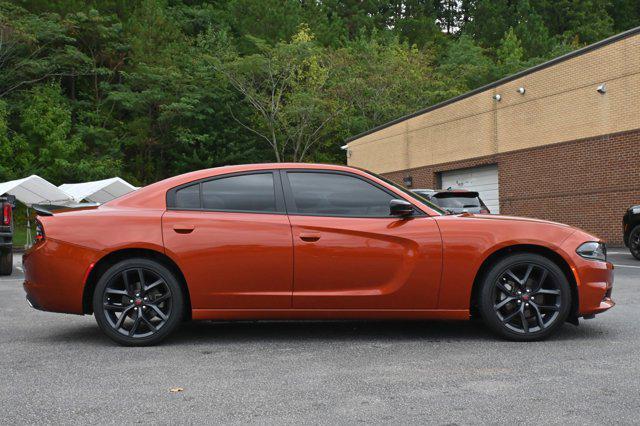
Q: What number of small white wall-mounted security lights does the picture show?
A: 3